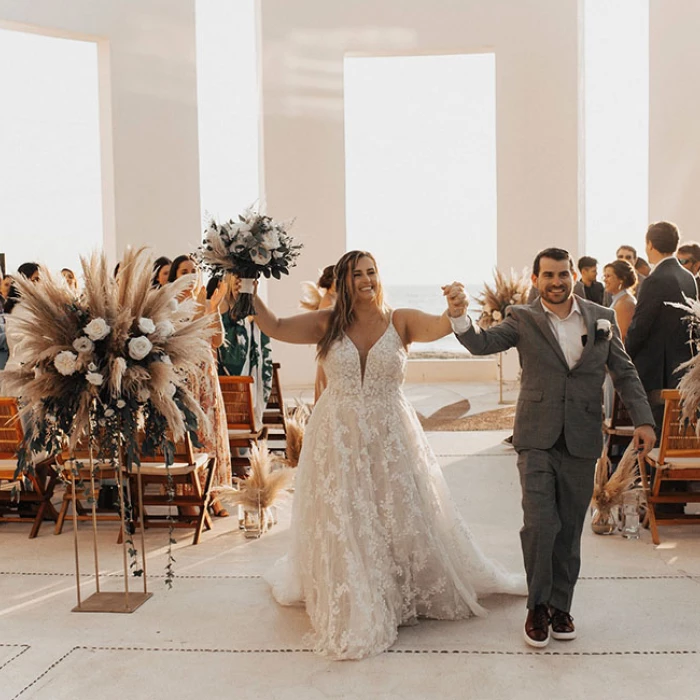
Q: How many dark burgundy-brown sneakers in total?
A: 2